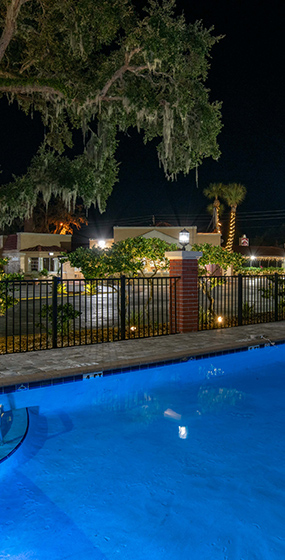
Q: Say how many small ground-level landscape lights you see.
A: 2